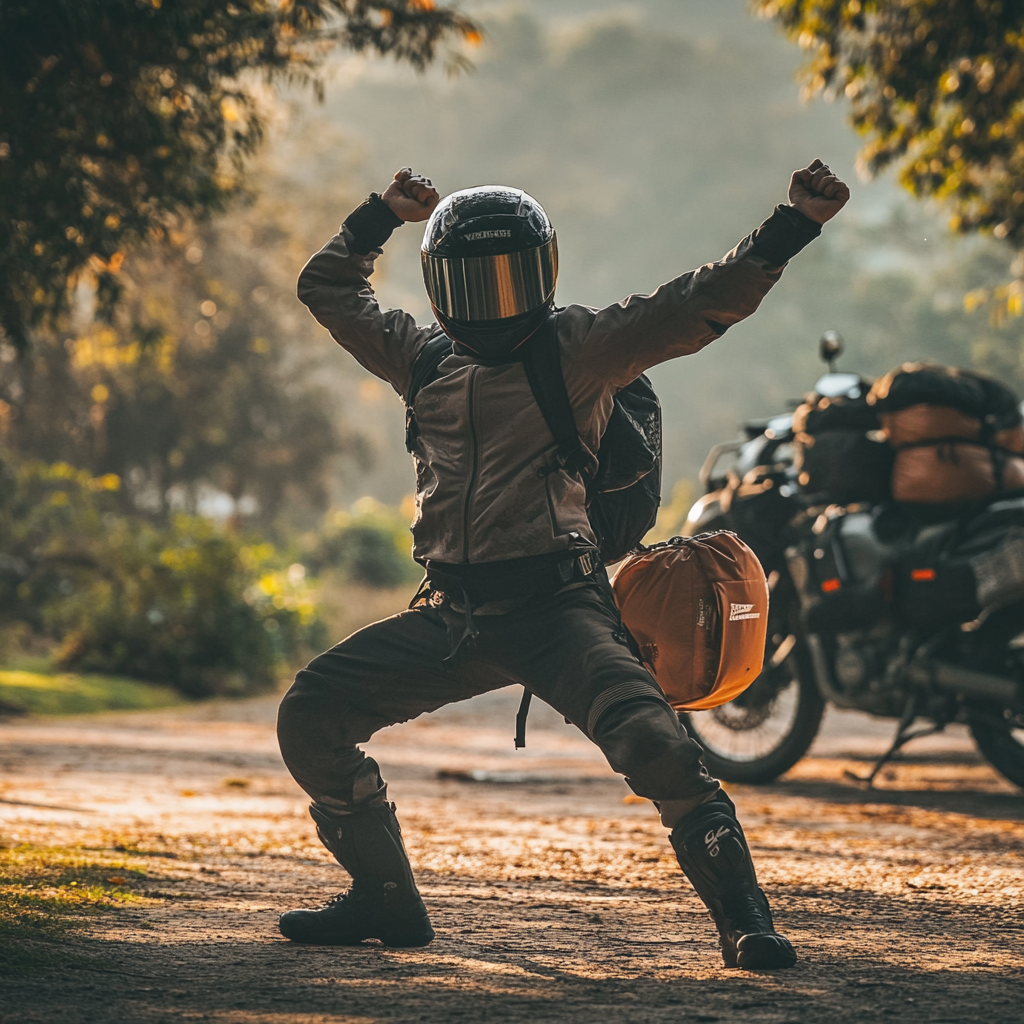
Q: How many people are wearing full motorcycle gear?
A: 1